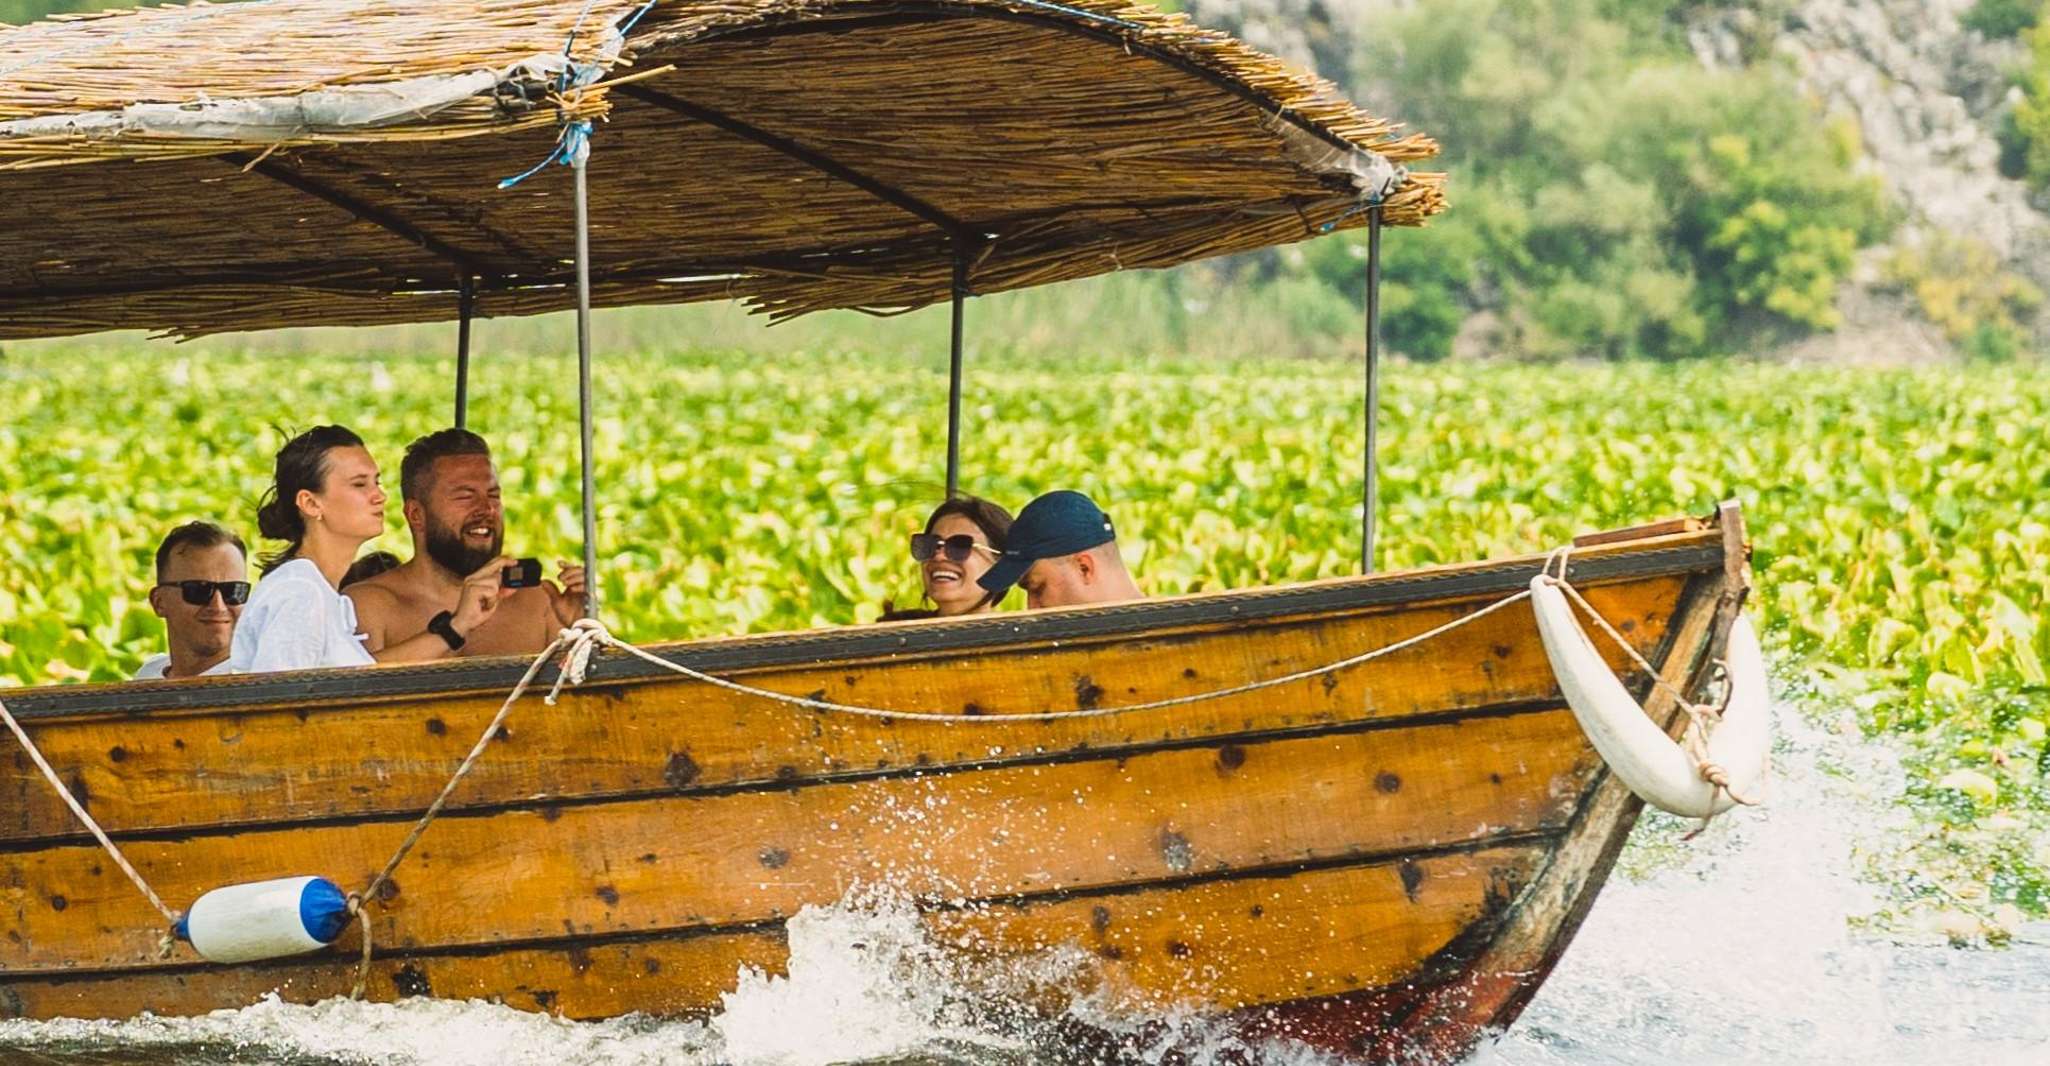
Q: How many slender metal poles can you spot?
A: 4